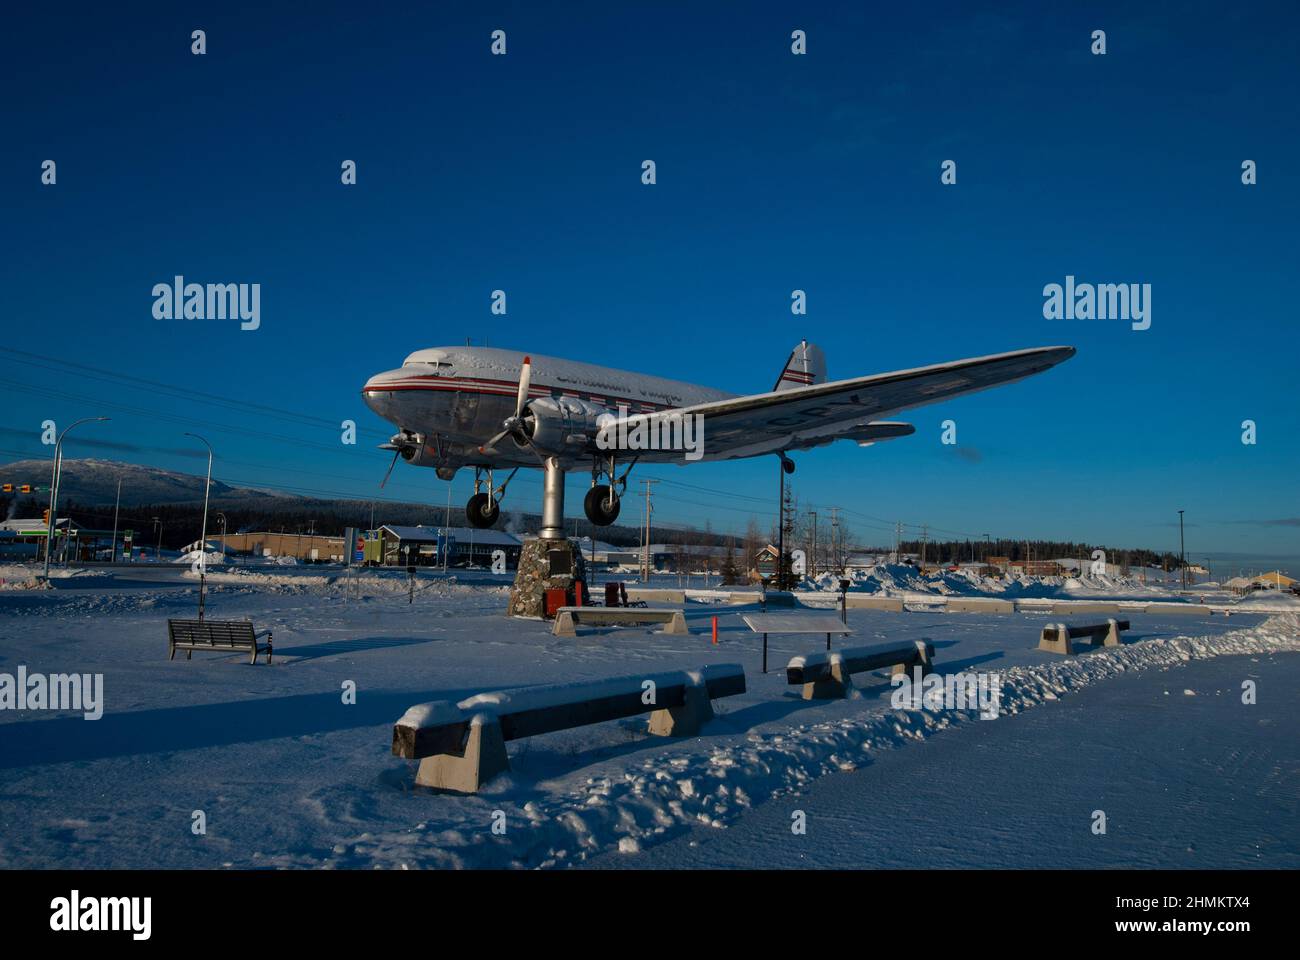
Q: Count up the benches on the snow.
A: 5